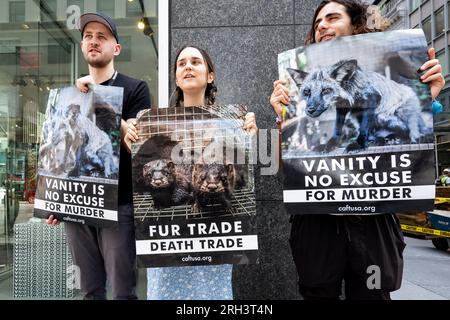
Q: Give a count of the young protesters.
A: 3